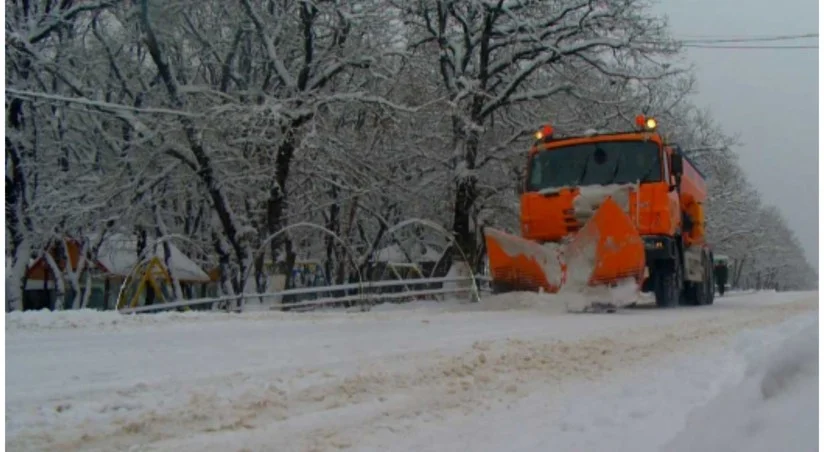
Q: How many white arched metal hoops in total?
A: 3